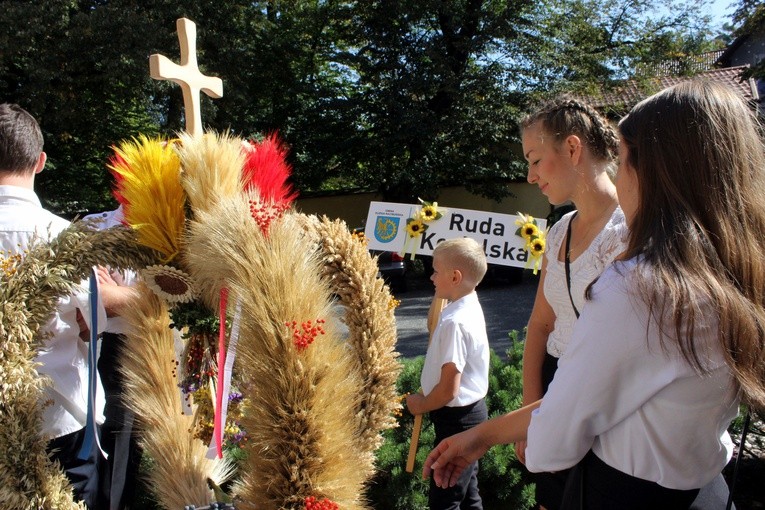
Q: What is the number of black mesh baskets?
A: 0